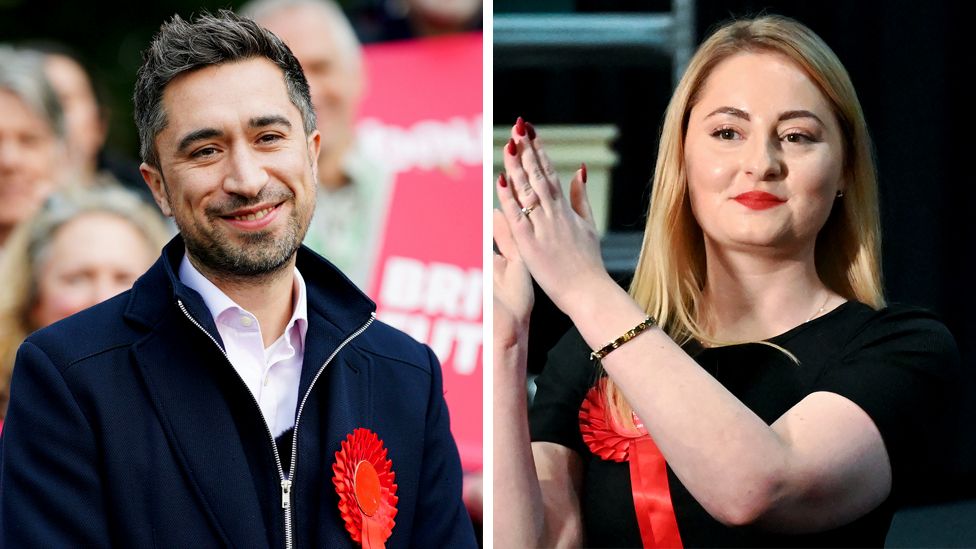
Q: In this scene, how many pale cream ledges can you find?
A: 1